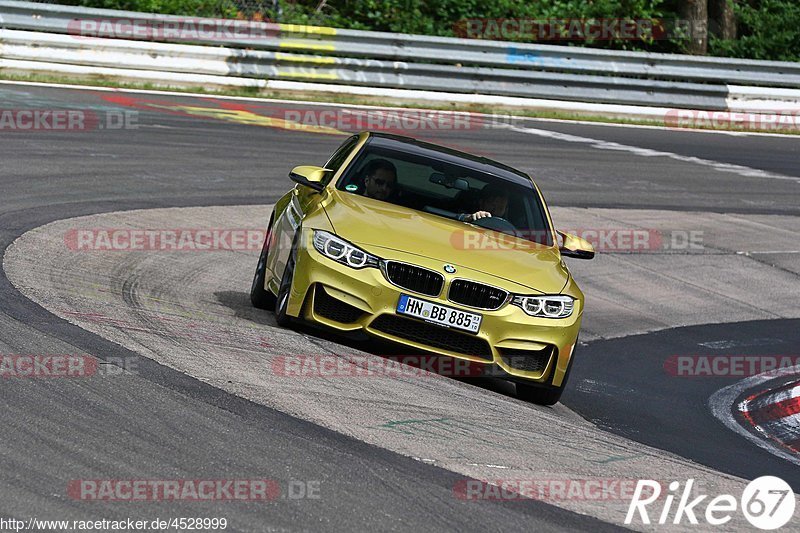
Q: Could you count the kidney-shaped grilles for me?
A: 2